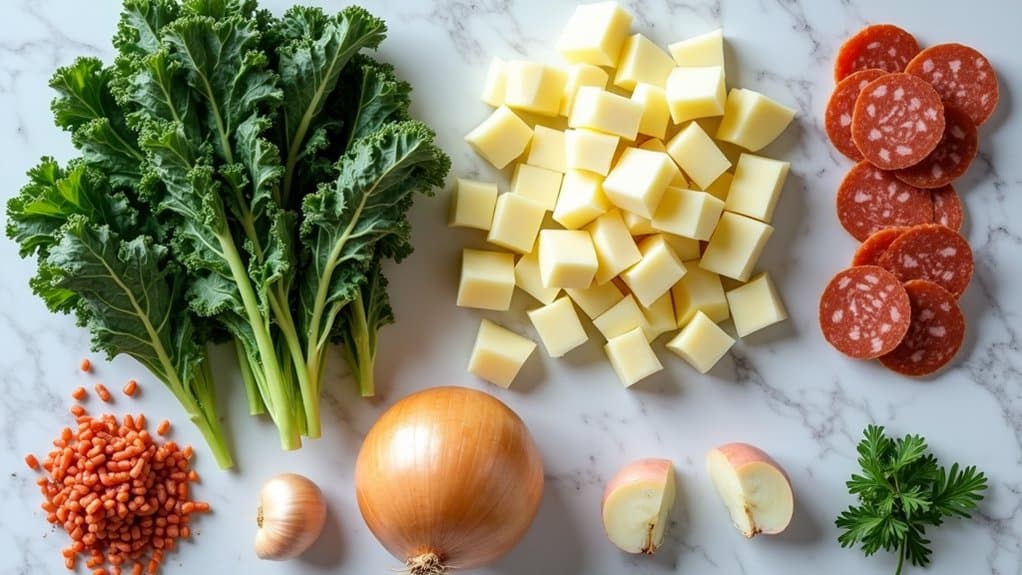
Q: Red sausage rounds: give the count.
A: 11